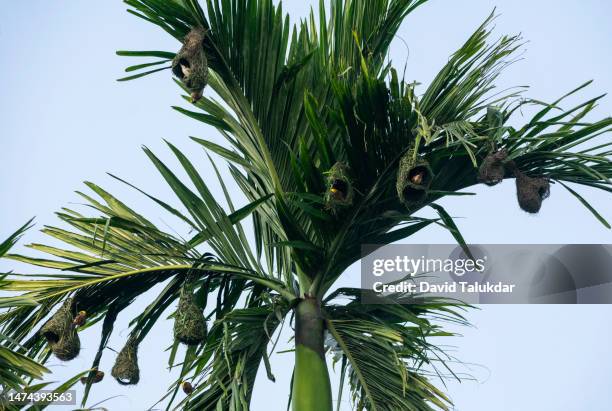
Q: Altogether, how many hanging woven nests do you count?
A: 8